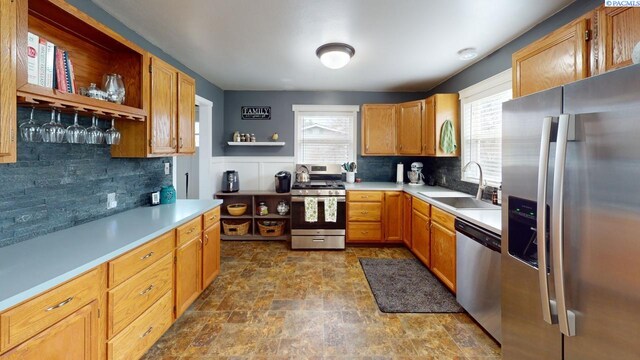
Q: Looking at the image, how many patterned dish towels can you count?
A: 2